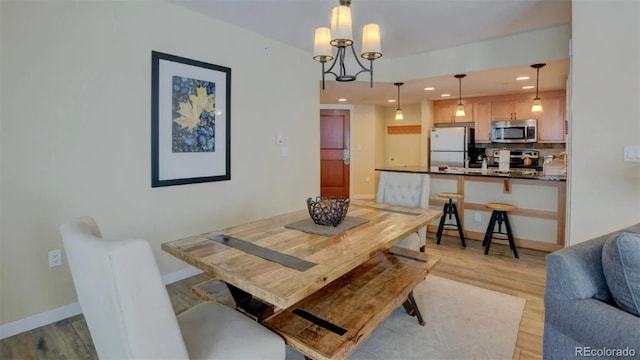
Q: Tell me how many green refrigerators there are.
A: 0